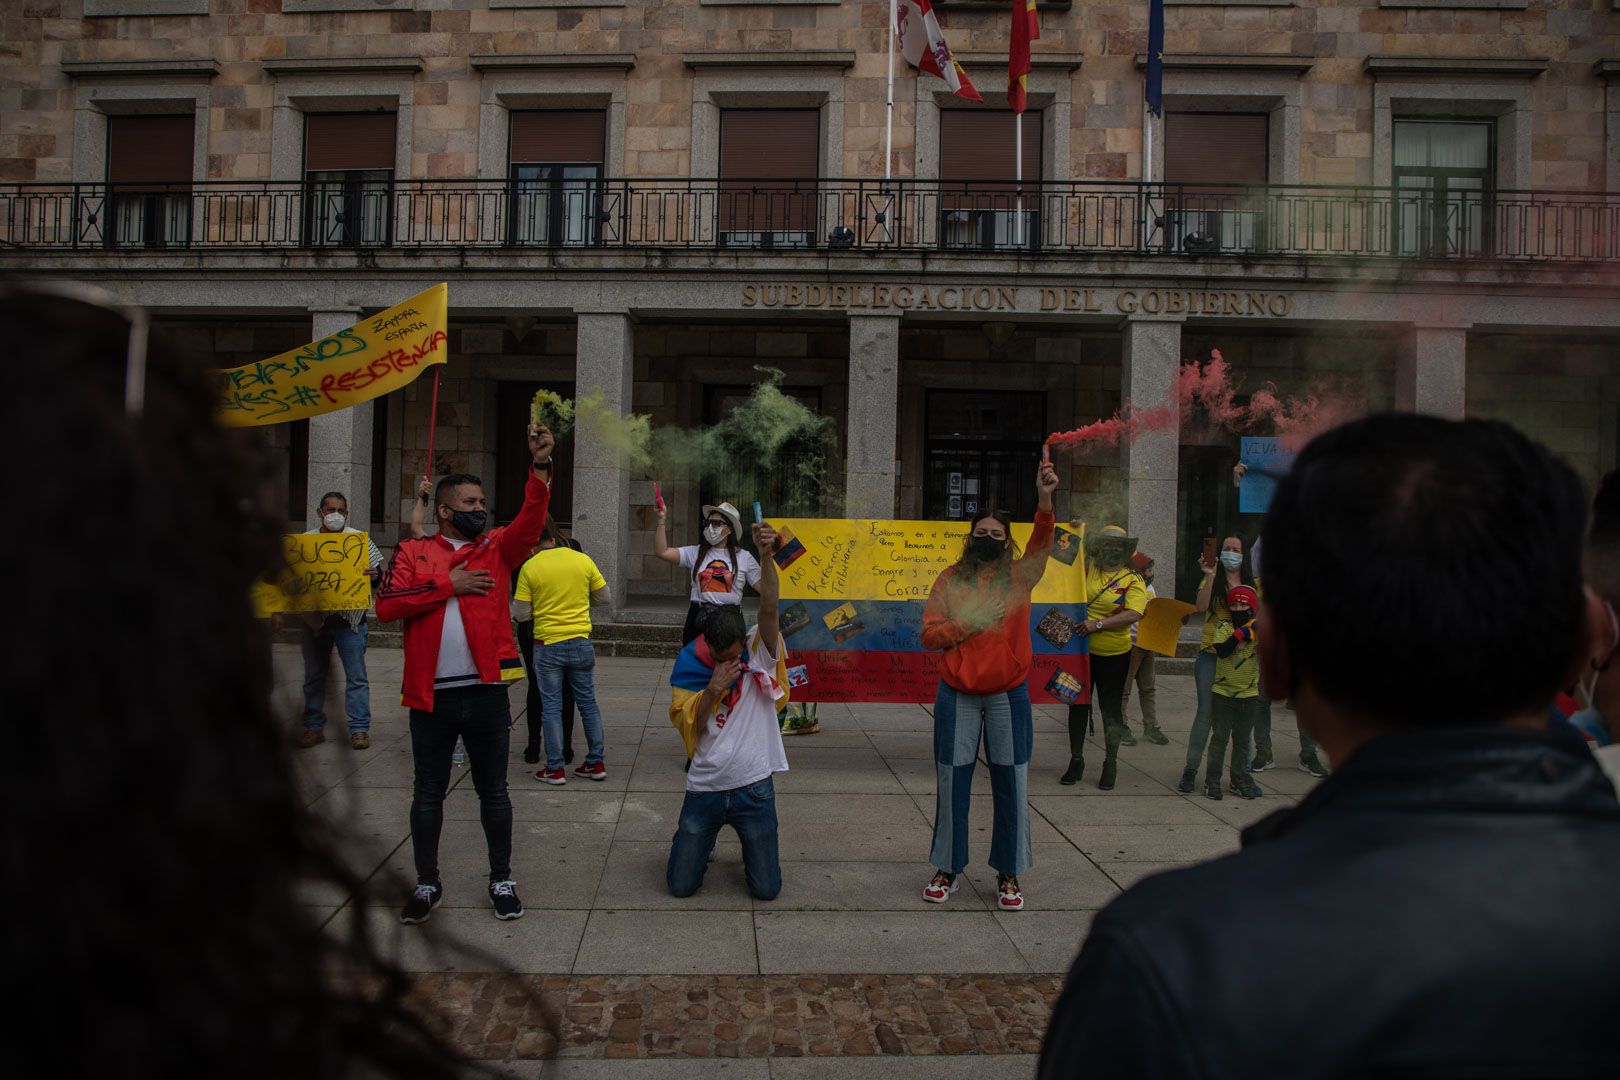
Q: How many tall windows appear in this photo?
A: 7